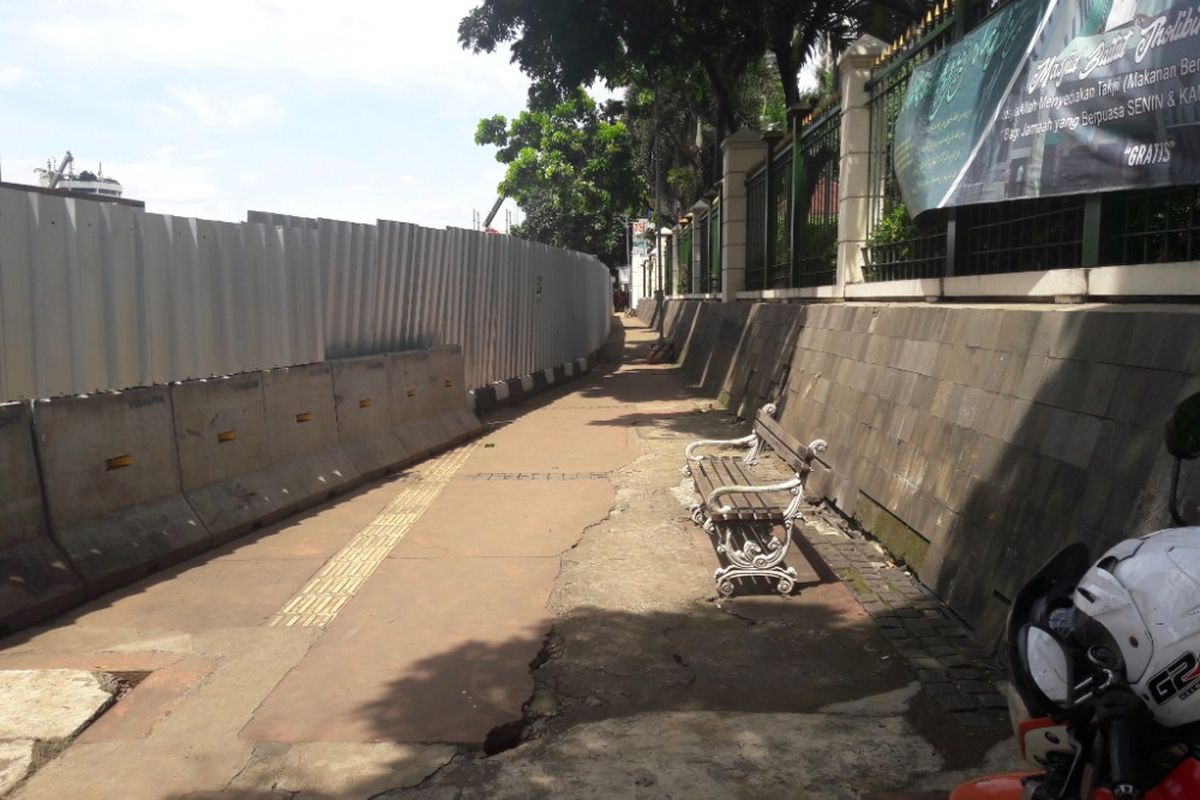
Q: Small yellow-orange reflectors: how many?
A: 6